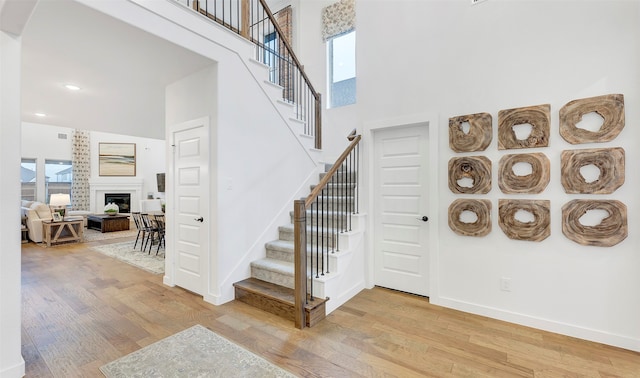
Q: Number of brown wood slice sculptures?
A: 9